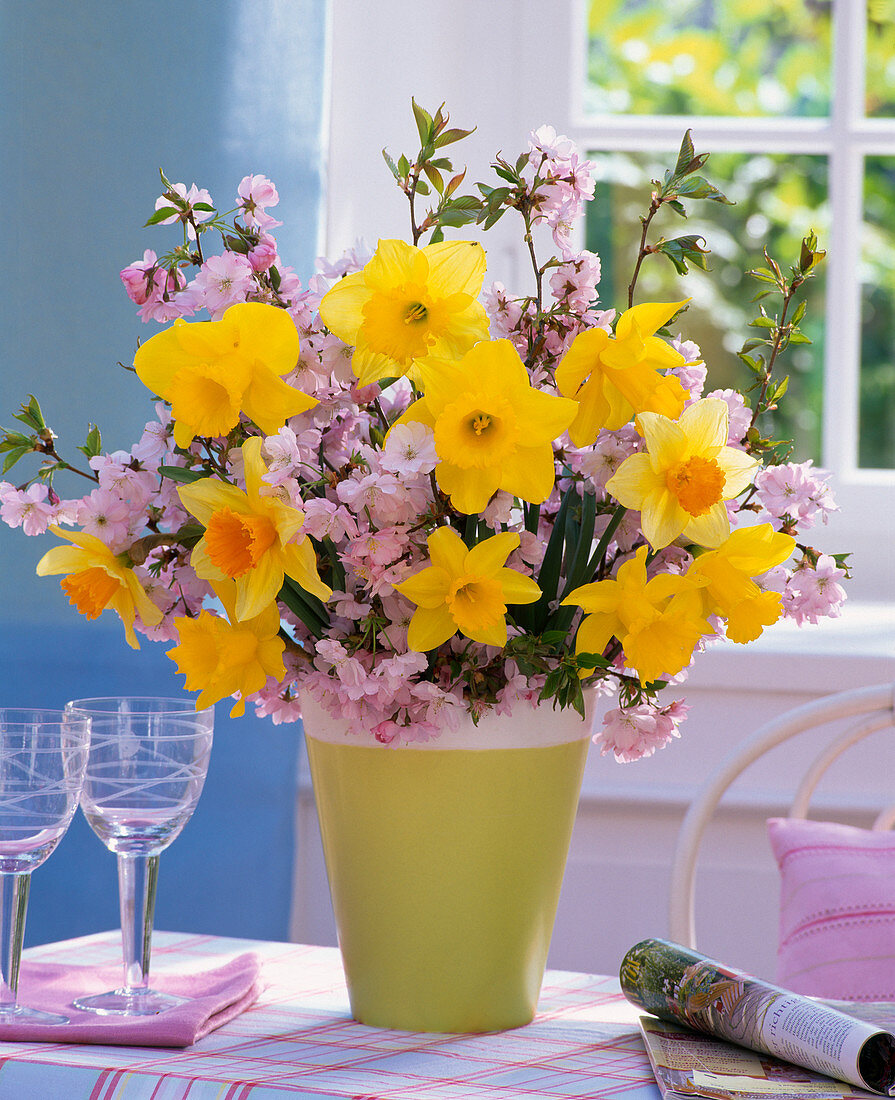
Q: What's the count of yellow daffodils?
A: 11